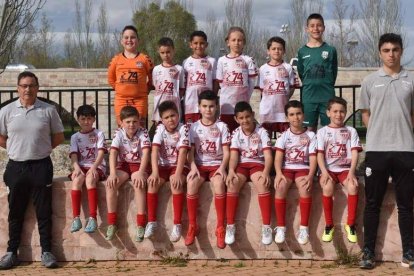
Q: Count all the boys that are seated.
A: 7